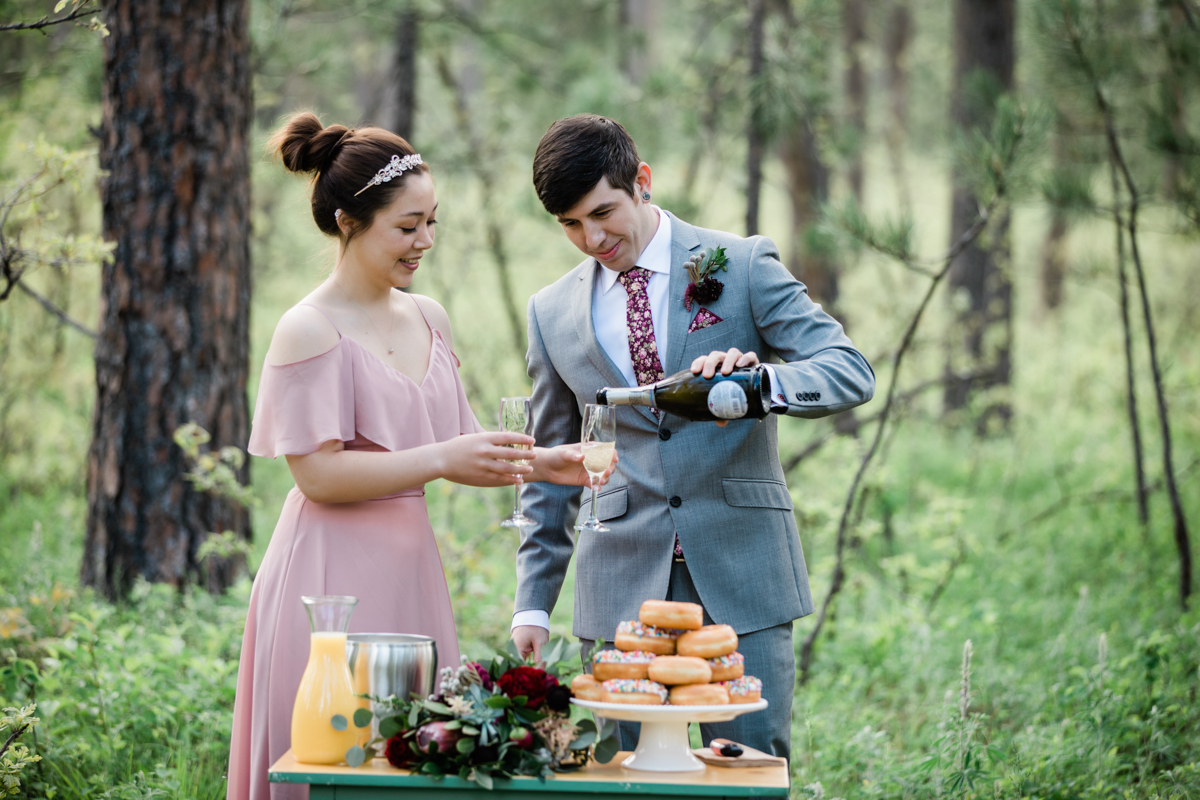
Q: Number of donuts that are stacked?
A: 10